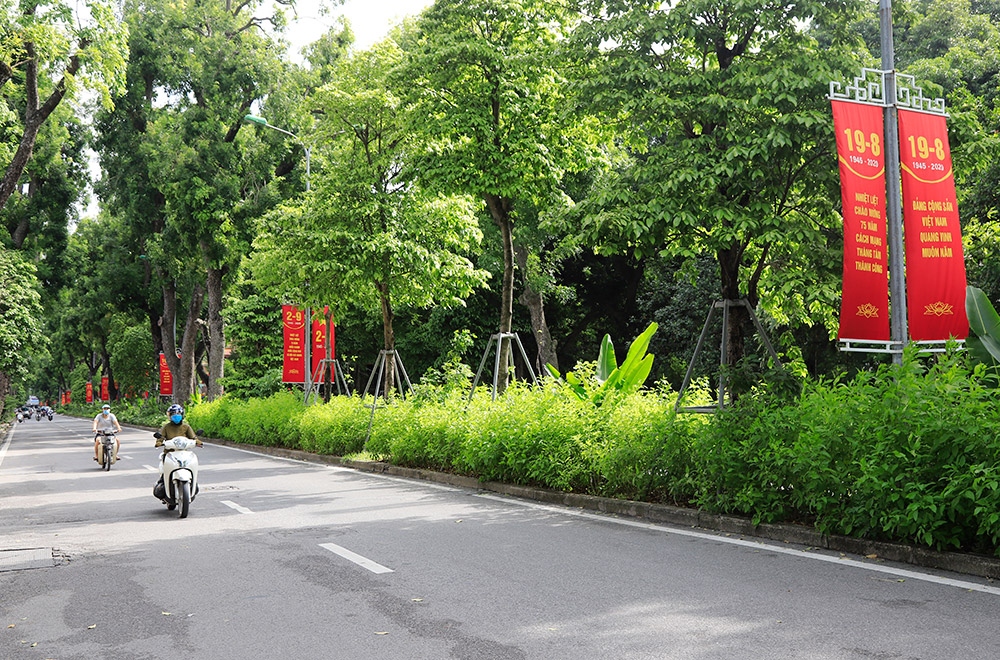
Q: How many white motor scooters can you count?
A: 1